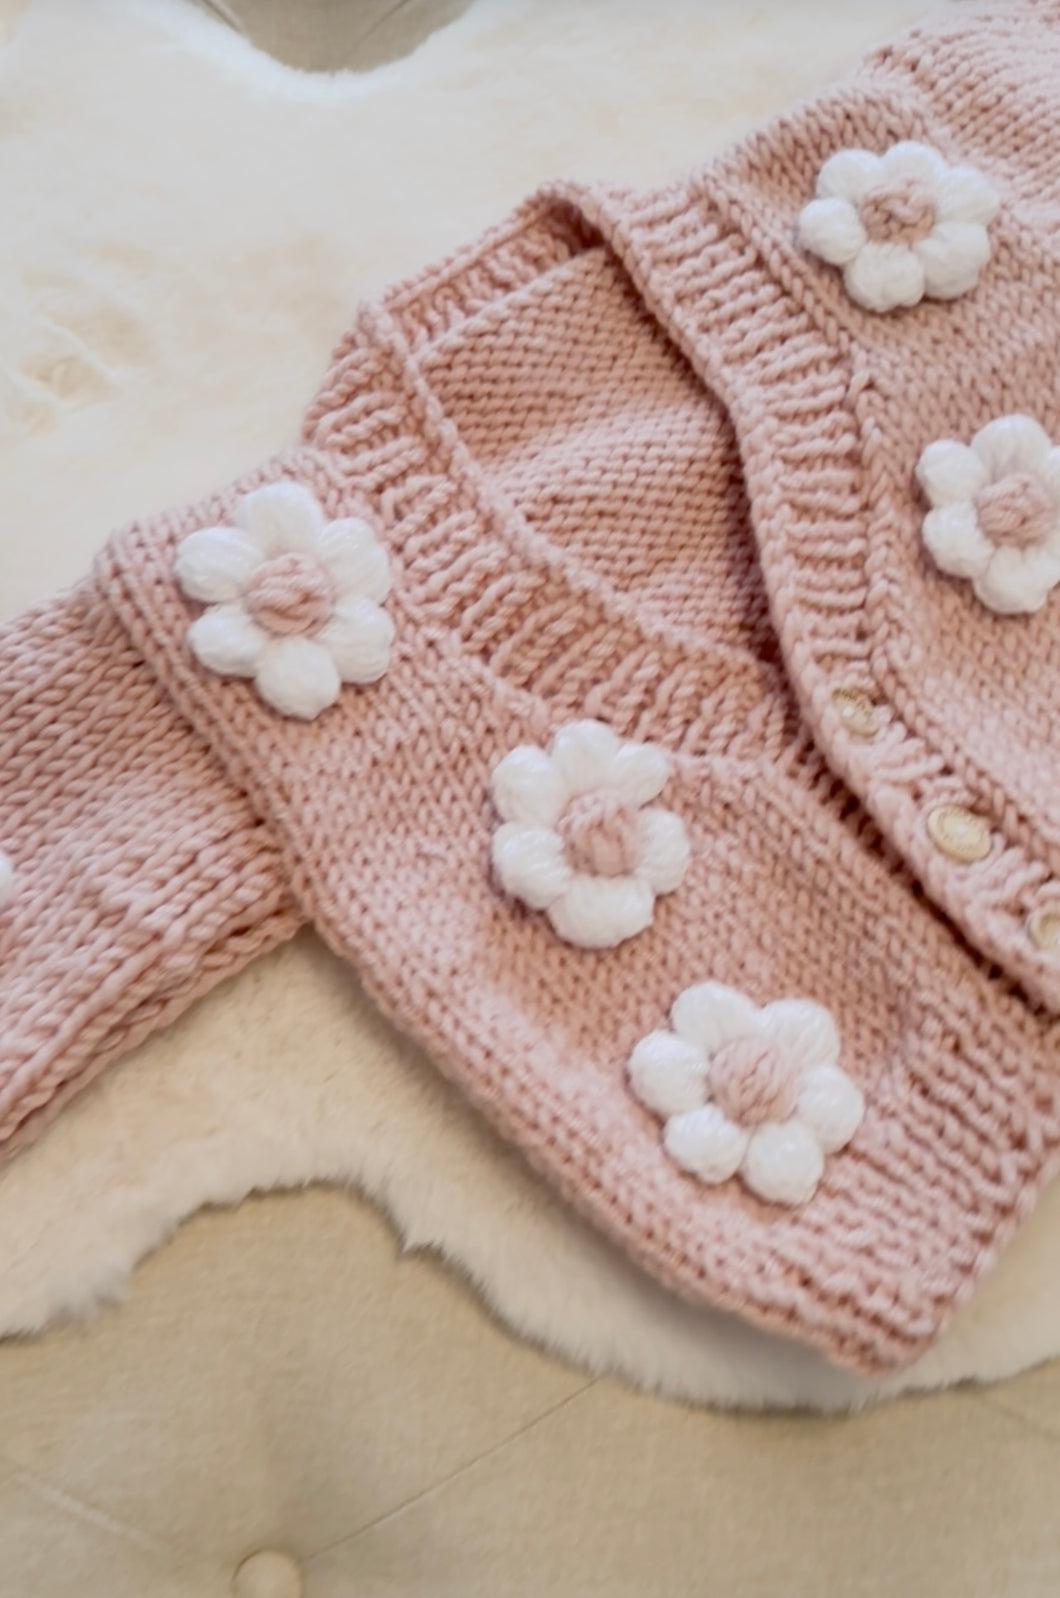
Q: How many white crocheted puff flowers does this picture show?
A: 5